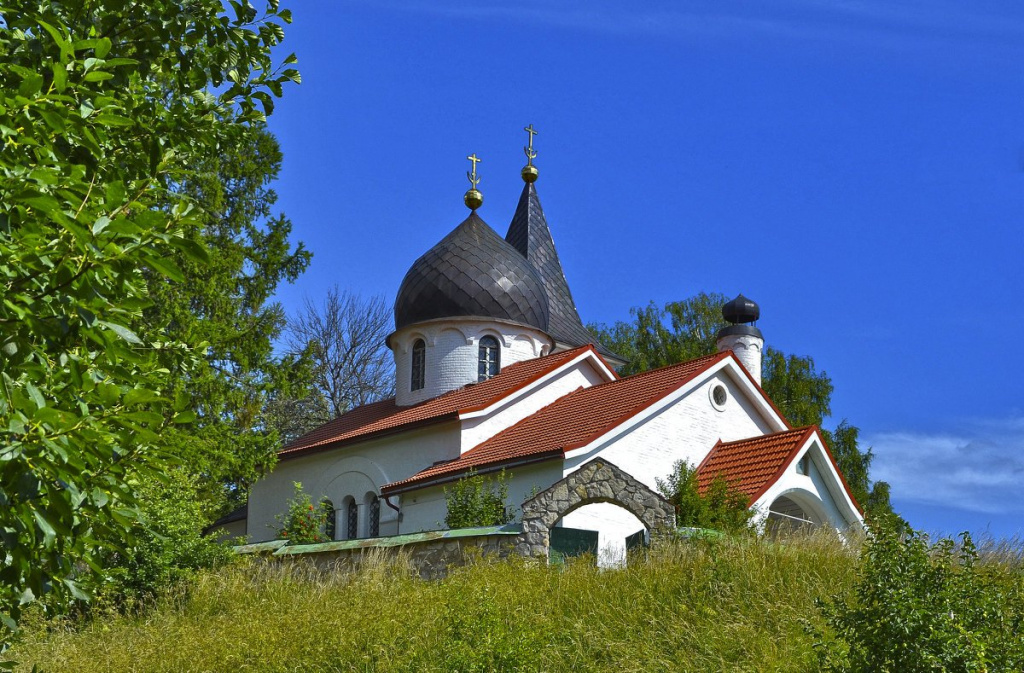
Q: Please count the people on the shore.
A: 0